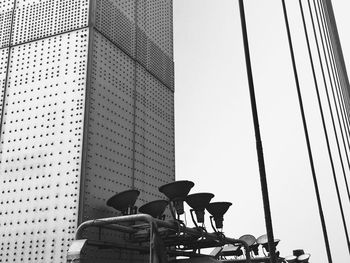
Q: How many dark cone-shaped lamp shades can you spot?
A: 5